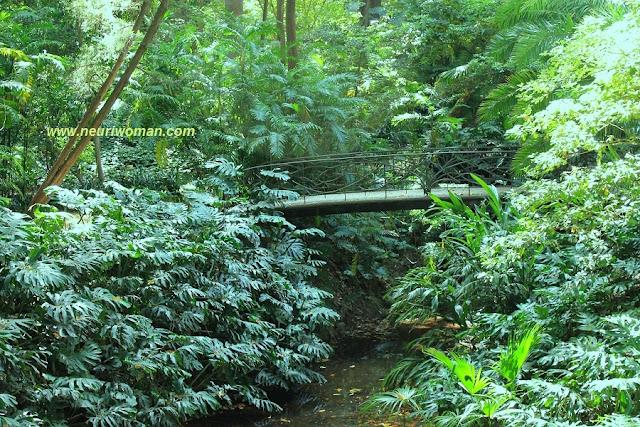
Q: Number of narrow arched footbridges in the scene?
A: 1